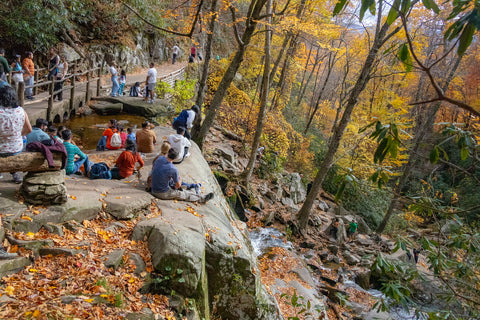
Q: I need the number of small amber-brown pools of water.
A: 1